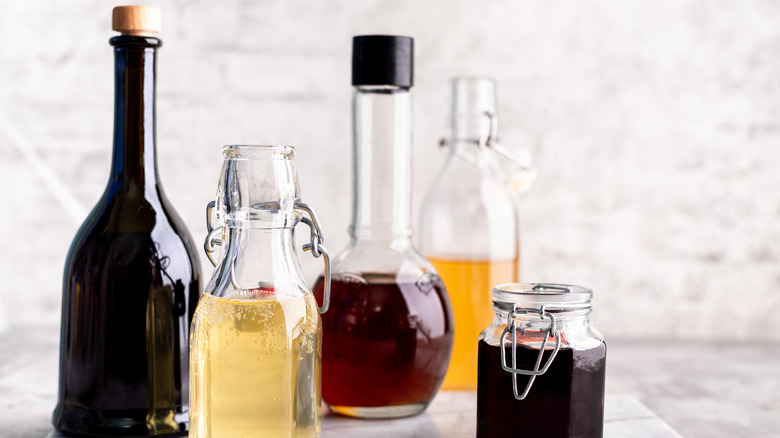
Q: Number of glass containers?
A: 5